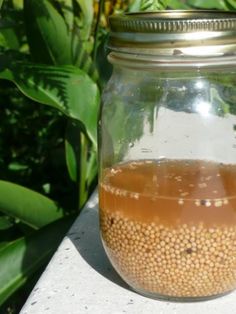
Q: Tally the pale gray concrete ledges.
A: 1